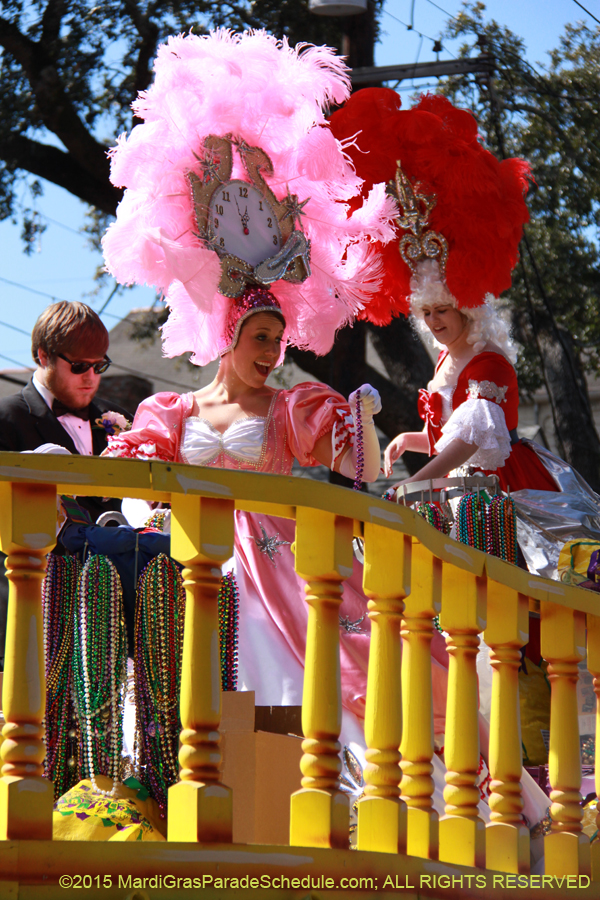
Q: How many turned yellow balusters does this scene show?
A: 9